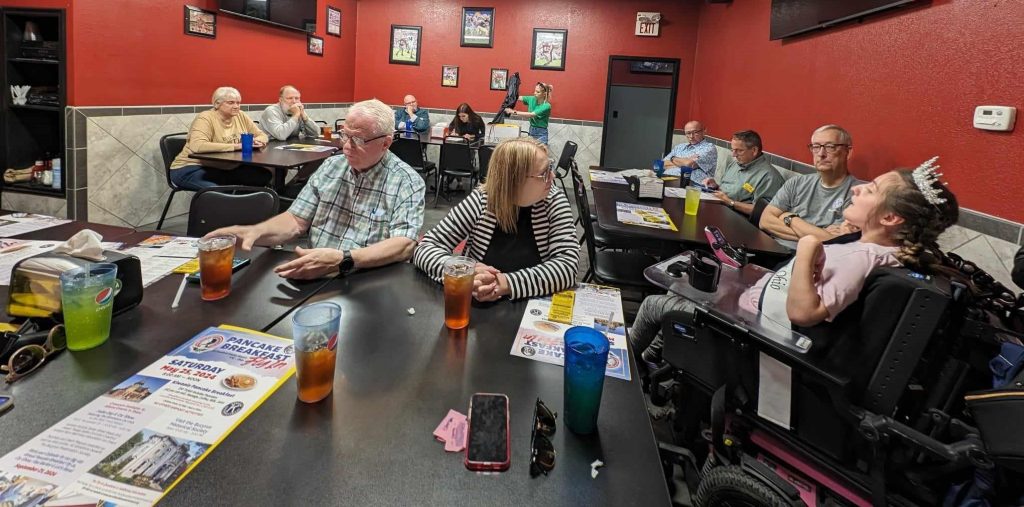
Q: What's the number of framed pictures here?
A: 8